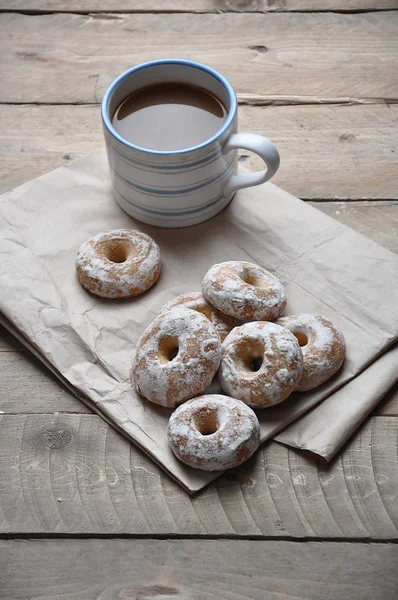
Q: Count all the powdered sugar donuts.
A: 7